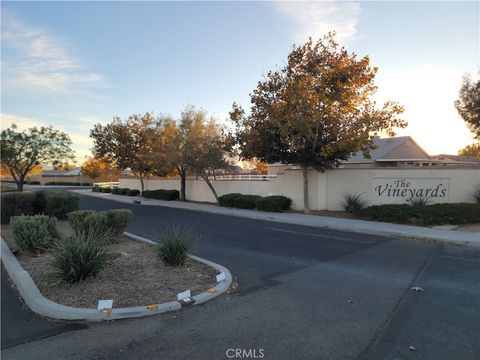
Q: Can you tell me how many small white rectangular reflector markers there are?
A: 3